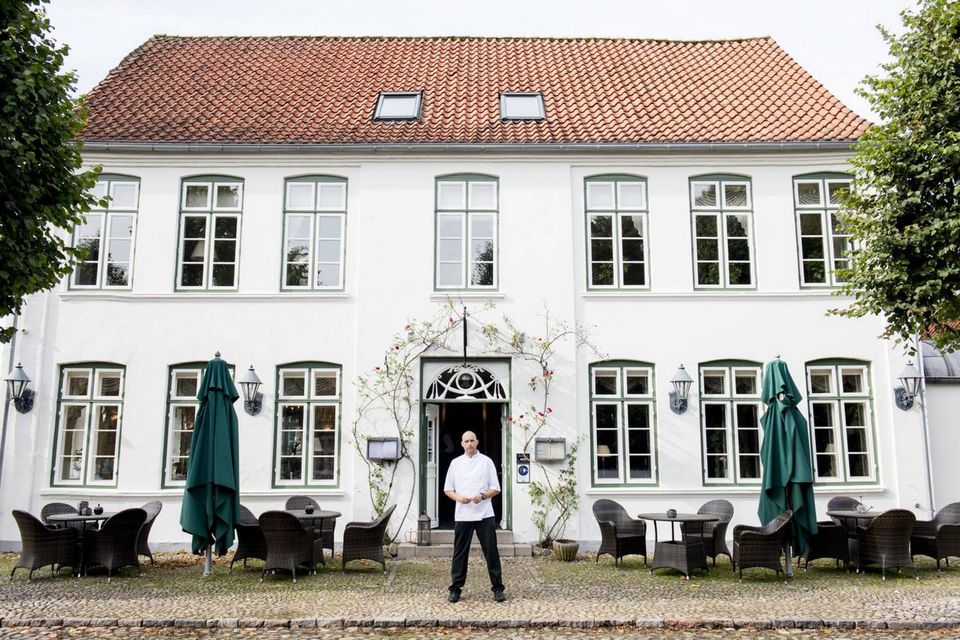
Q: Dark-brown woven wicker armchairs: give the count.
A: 15